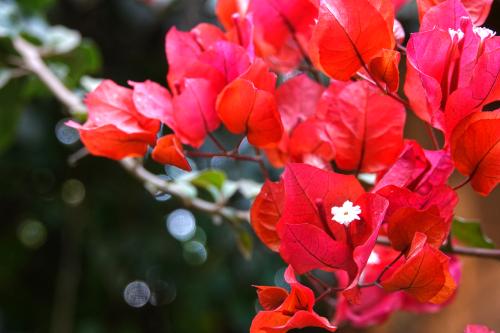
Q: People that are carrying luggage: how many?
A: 0